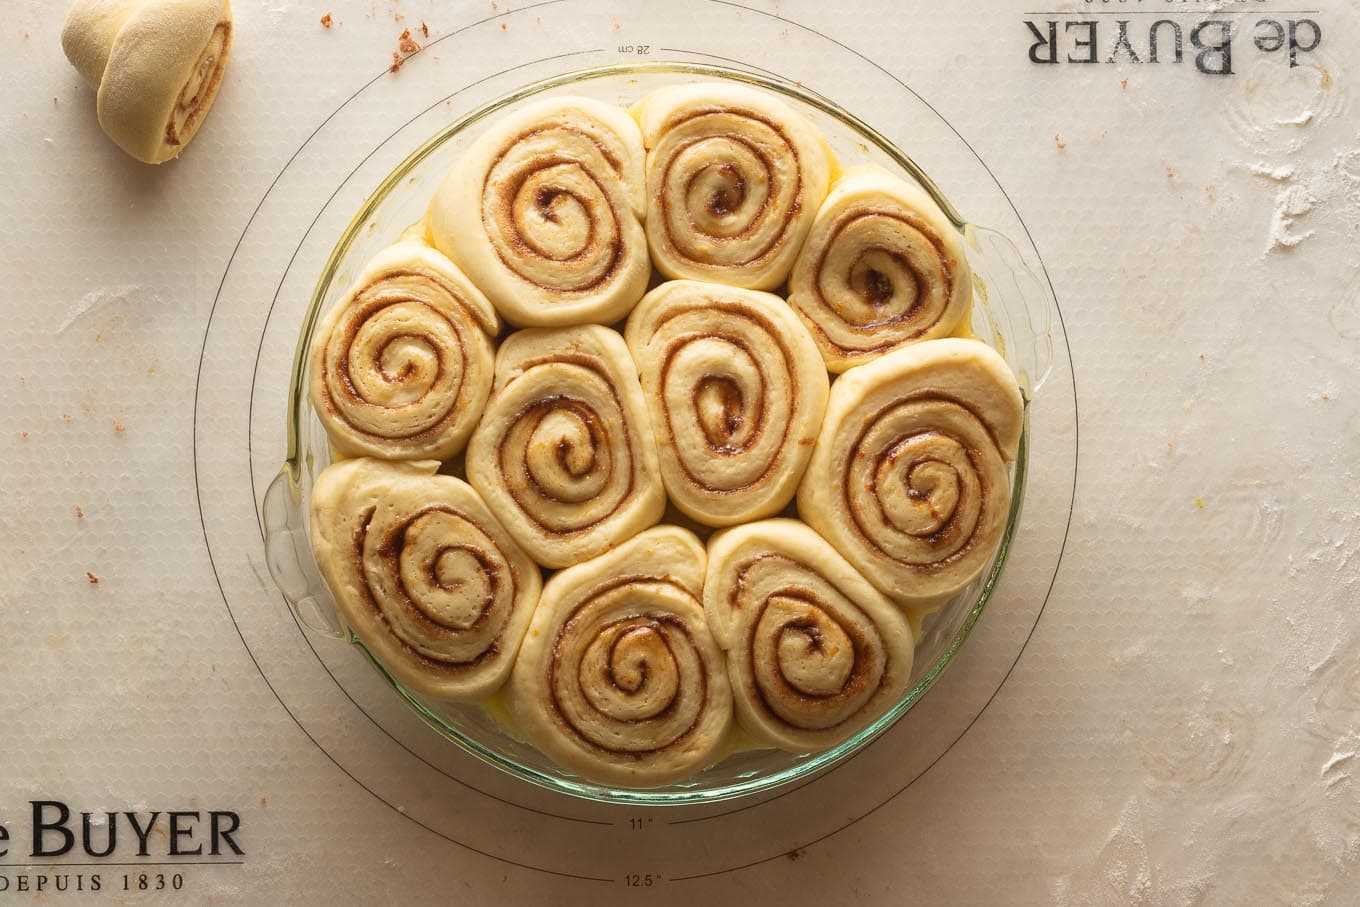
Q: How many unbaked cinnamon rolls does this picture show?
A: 11